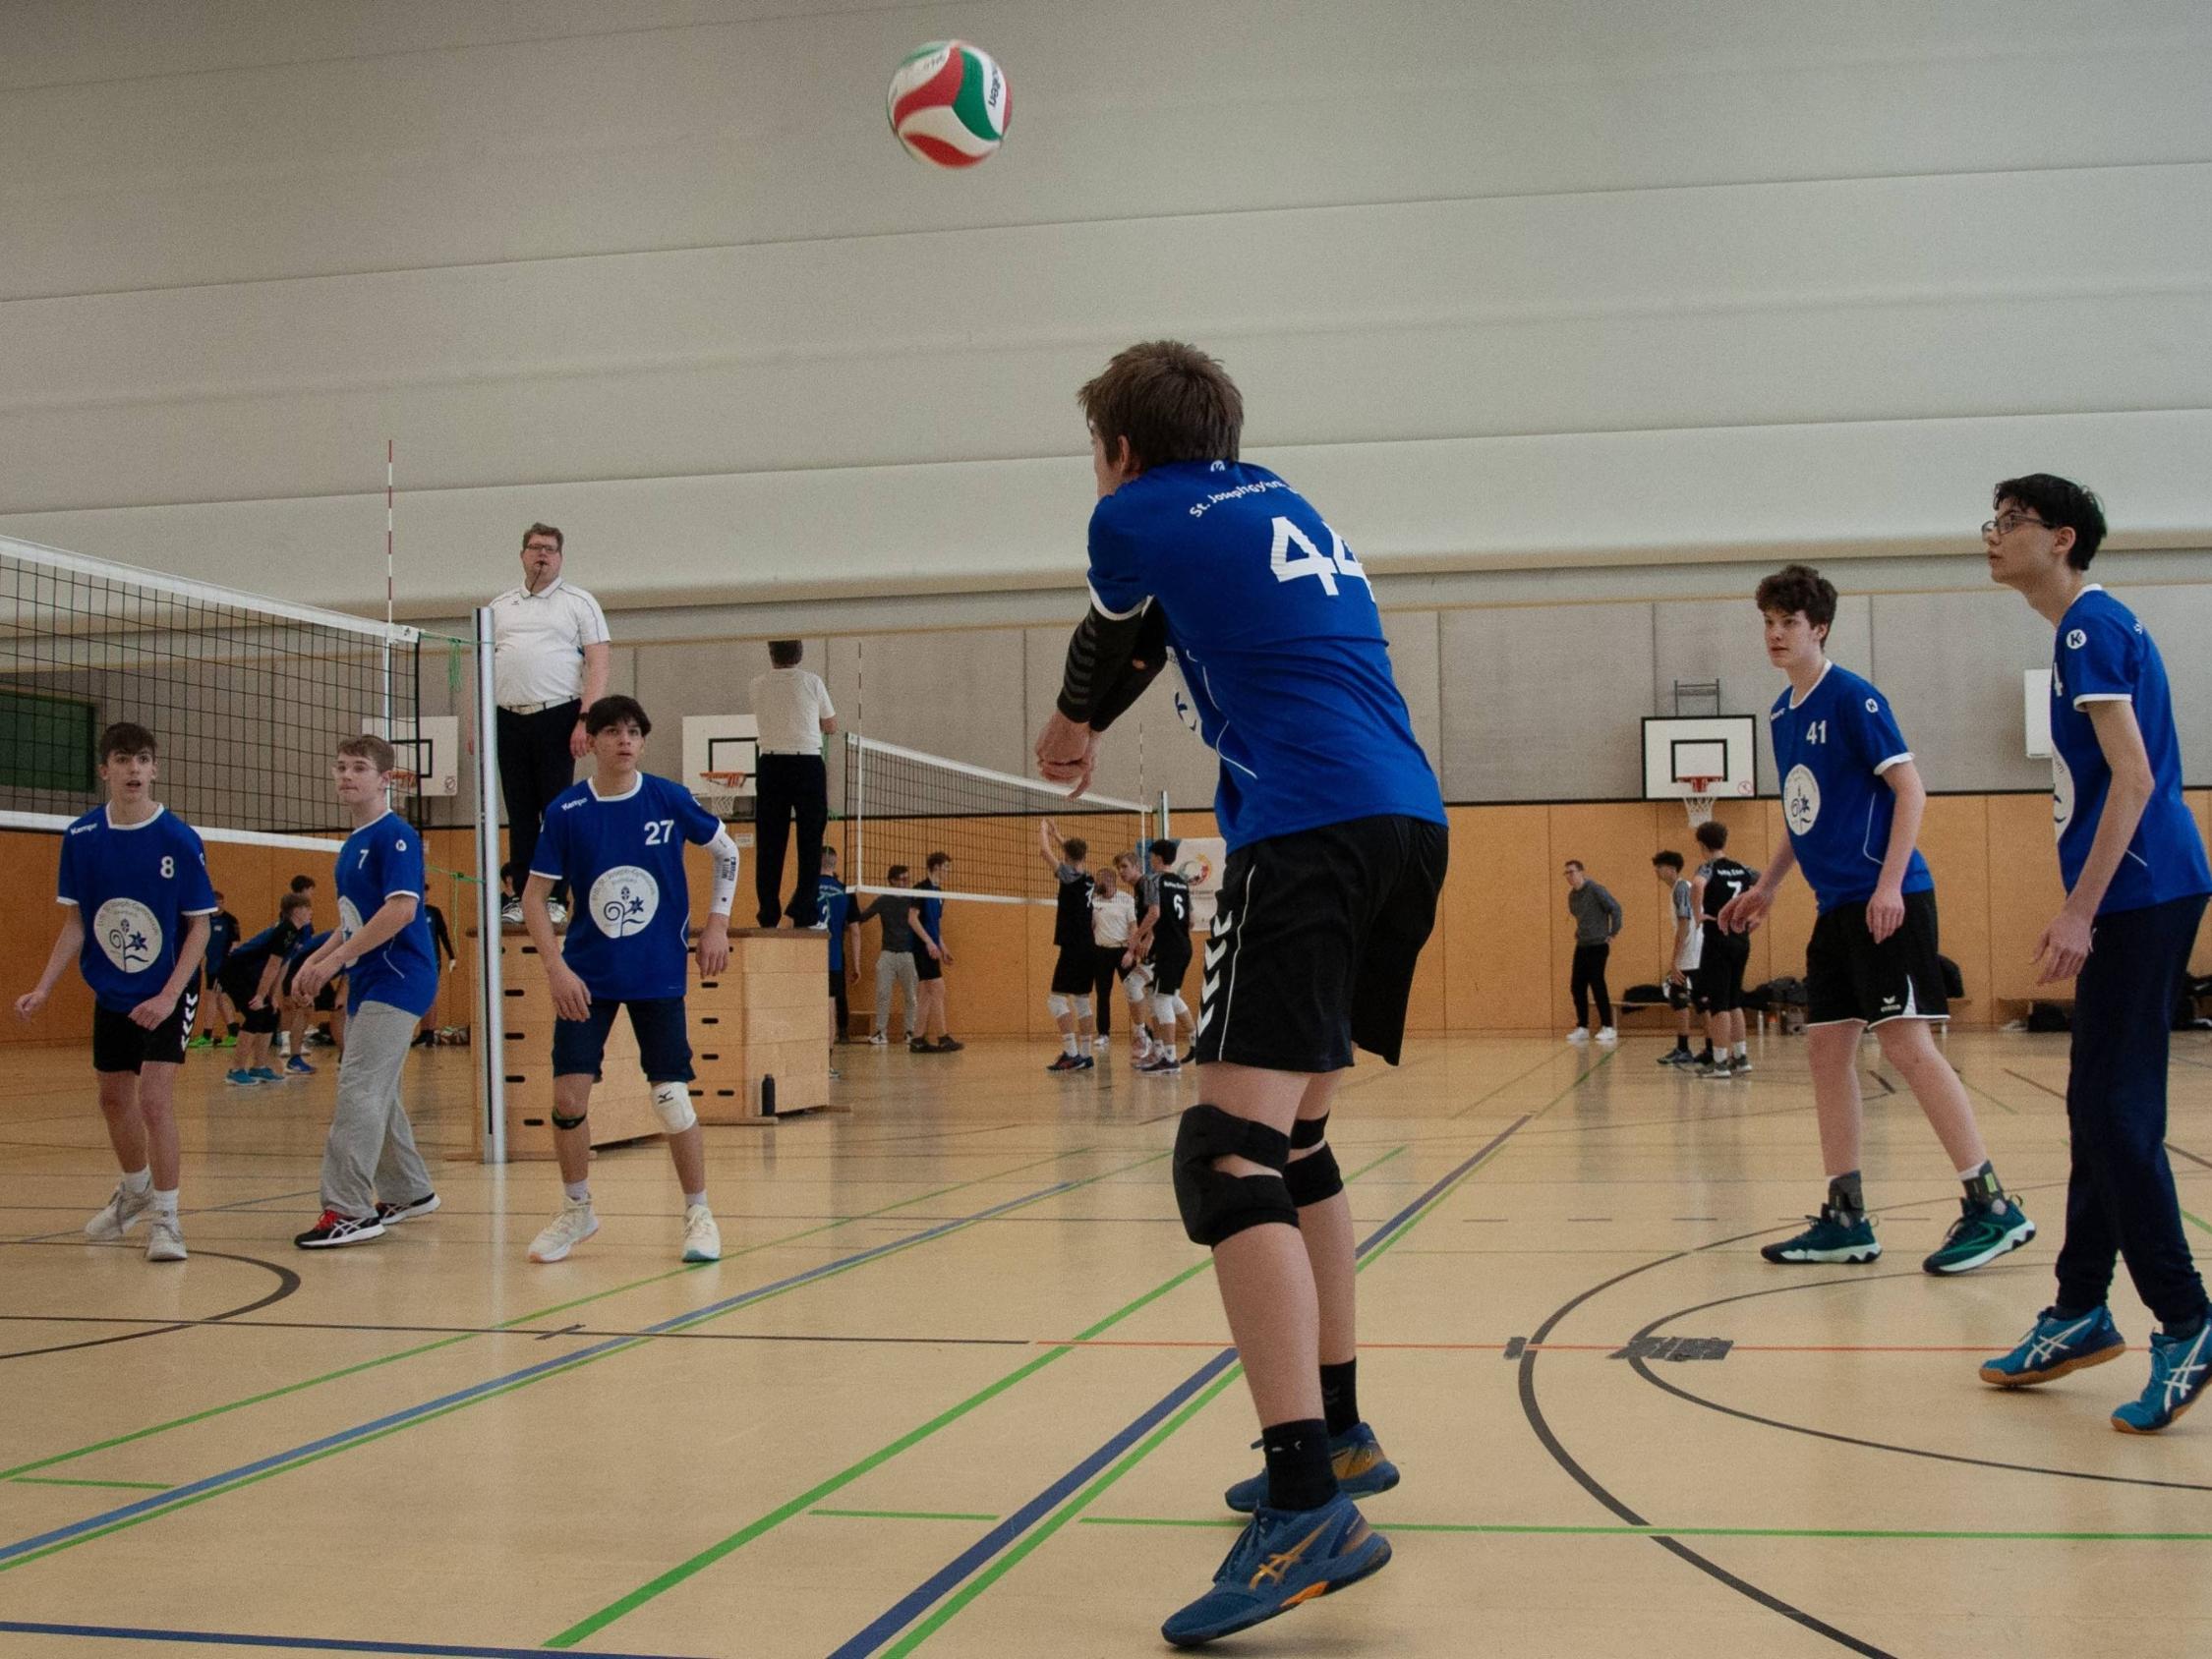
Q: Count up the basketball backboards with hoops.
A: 3